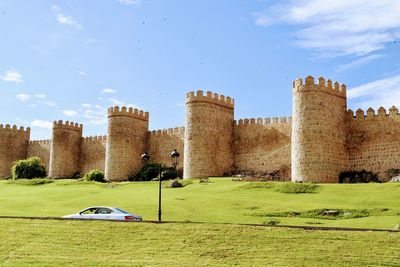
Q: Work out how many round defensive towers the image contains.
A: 5